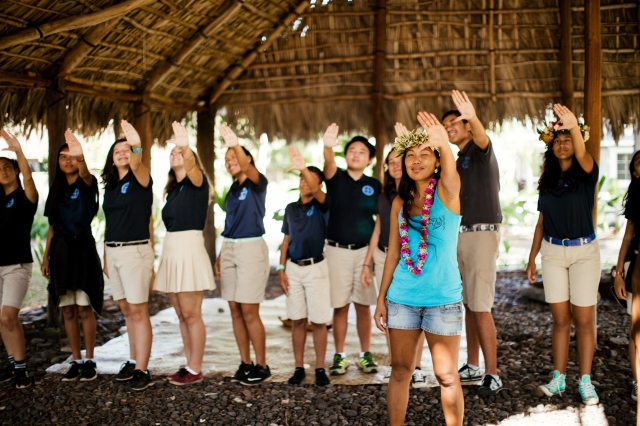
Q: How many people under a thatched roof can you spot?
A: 12